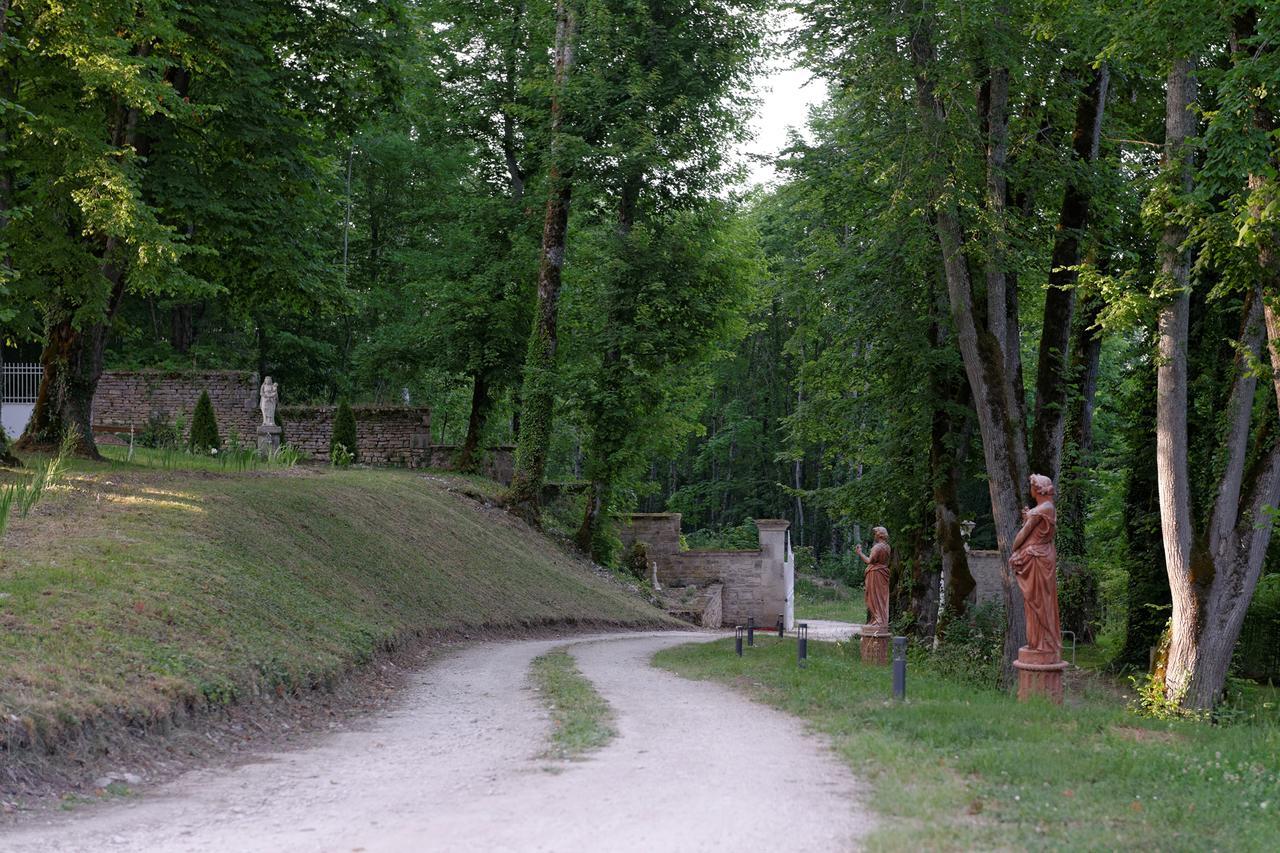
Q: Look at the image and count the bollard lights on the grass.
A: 5